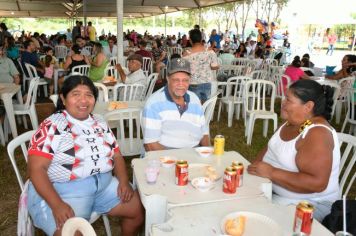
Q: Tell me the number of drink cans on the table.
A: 5